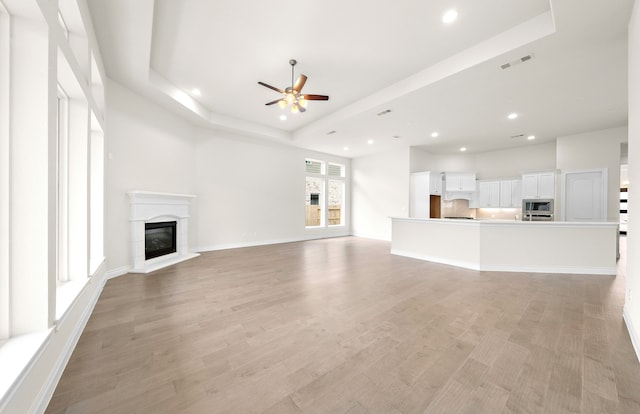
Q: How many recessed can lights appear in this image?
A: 9